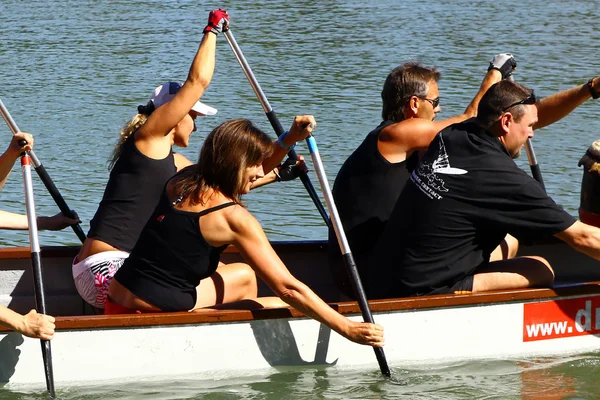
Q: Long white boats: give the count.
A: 1